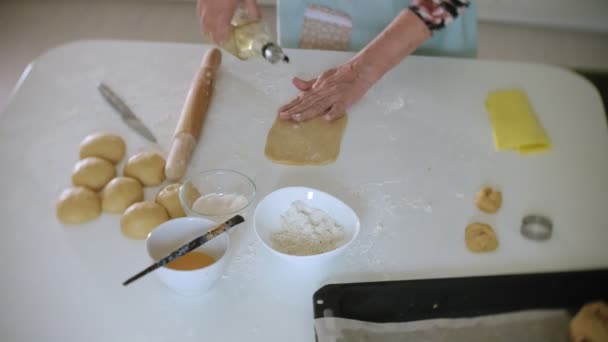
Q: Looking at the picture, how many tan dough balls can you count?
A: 7